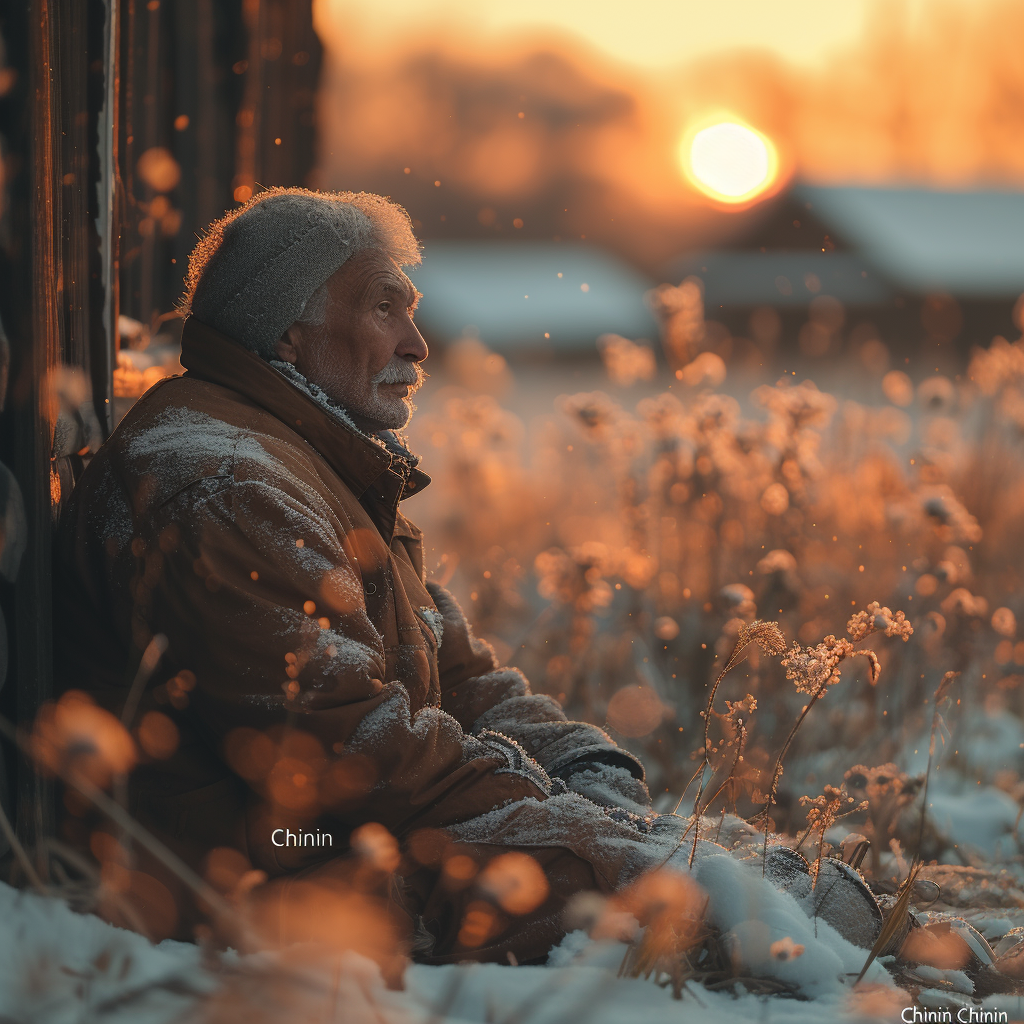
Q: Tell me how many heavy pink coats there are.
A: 0